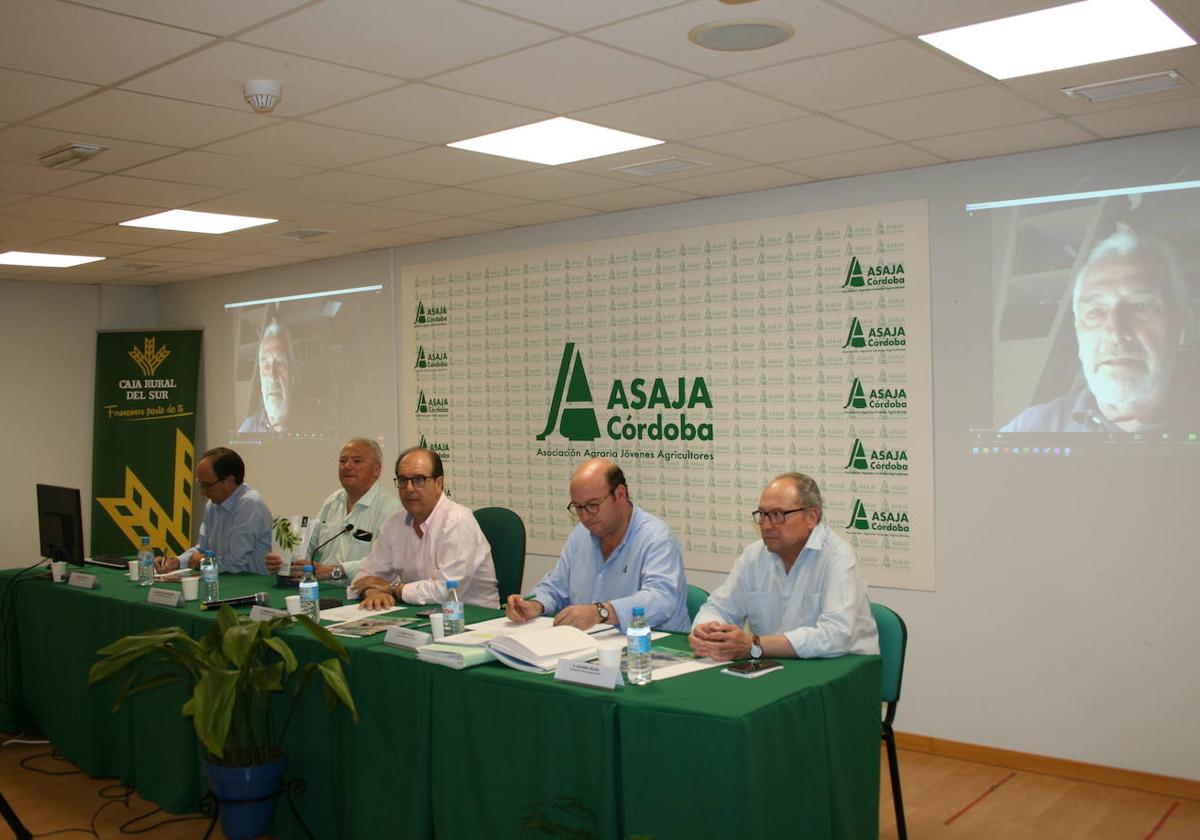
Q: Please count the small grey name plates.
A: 5